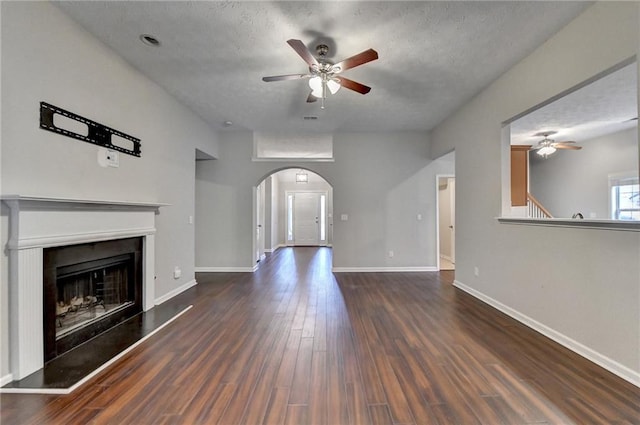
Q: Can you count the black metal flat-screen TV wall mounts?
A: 1